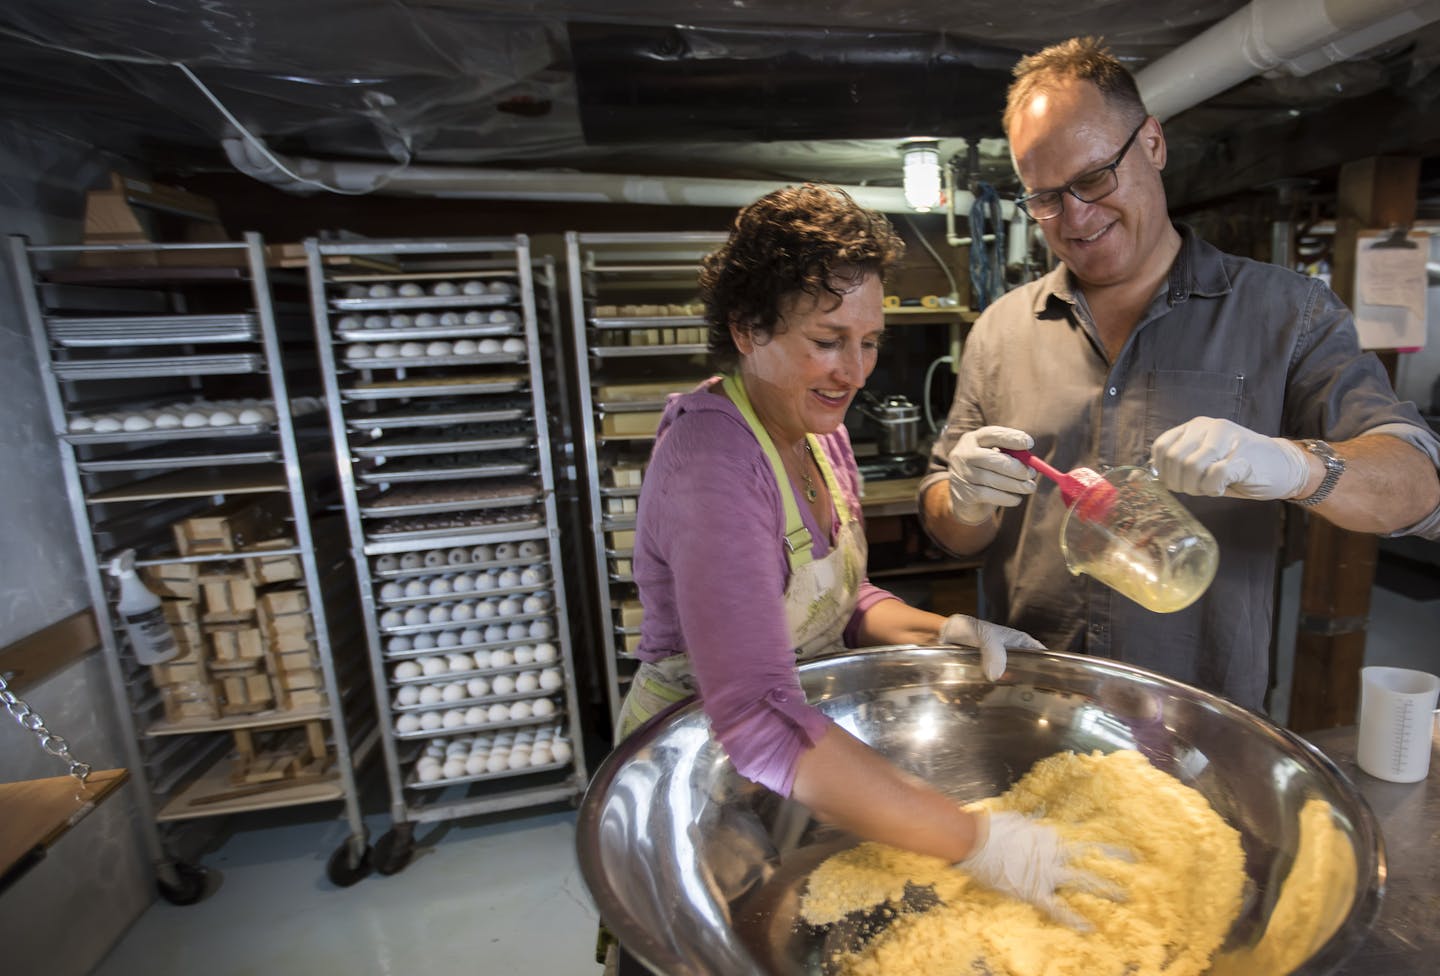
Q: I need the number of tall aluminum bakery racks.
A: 3